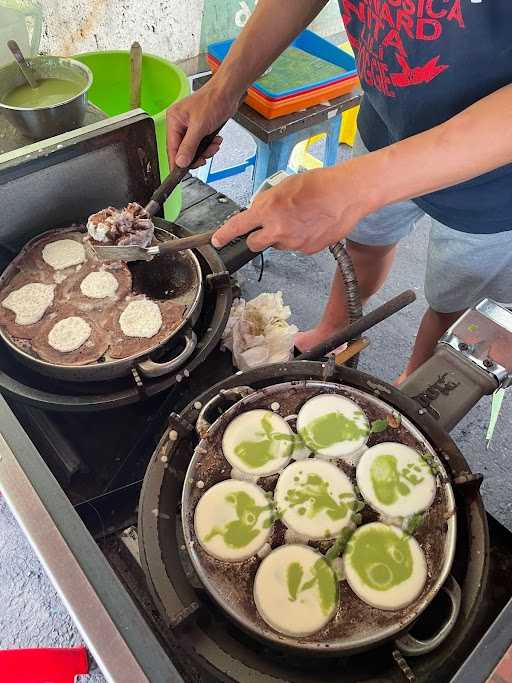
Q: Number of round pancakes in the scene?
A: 12